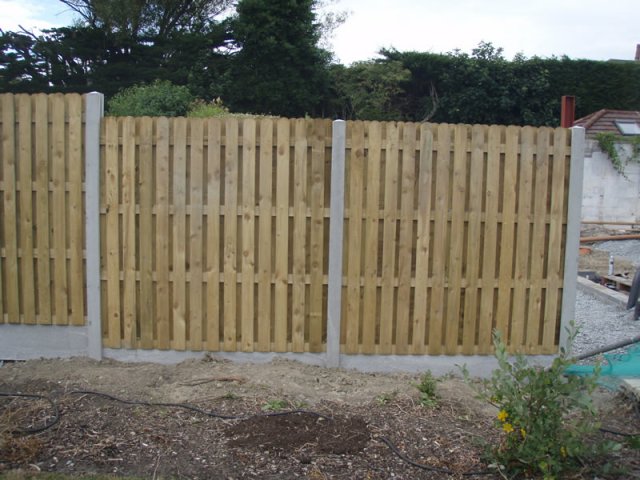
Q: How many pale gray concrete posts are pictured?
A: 3